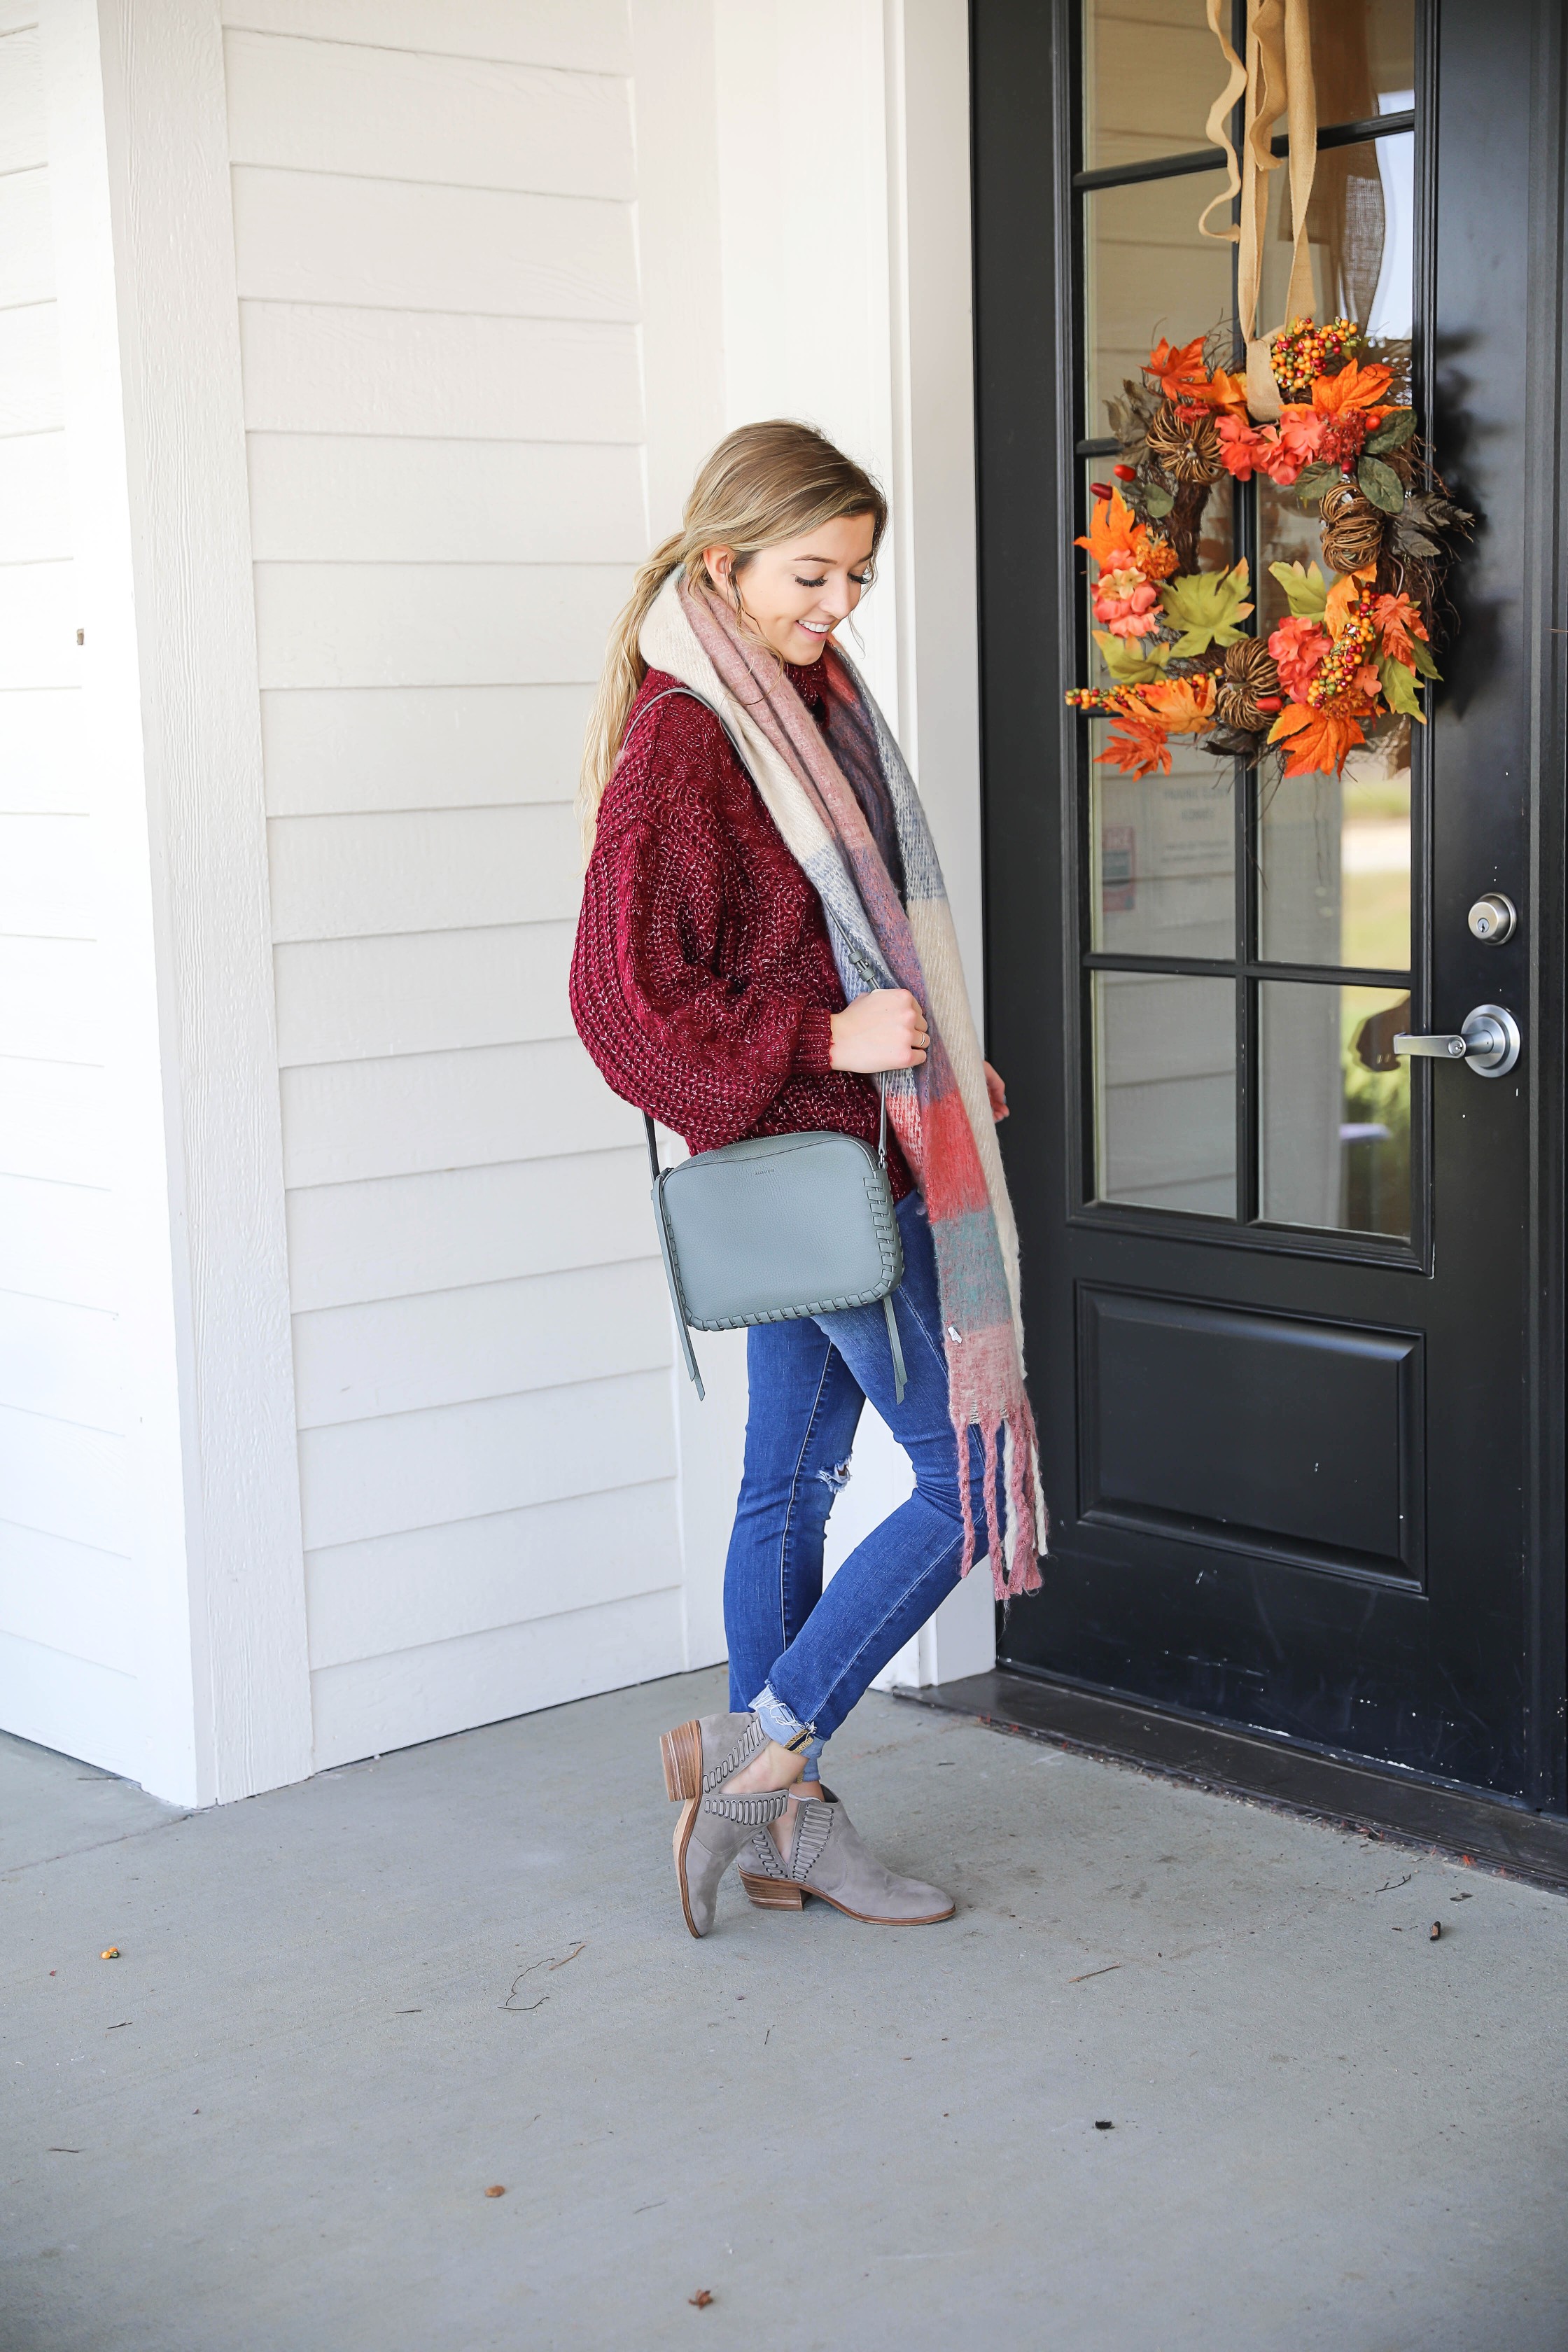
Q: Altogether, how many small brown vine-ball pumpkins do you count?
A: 3